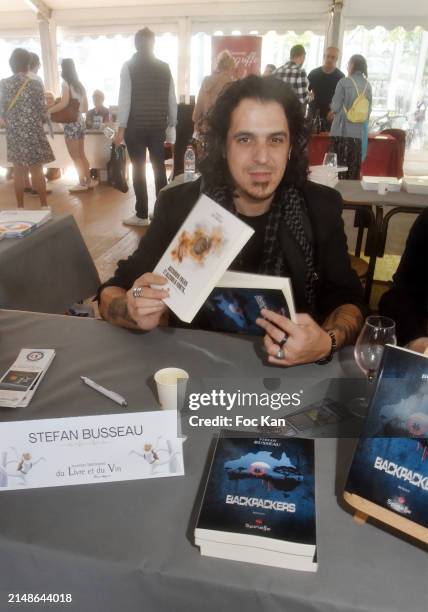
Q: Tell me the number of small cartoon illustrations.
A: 2